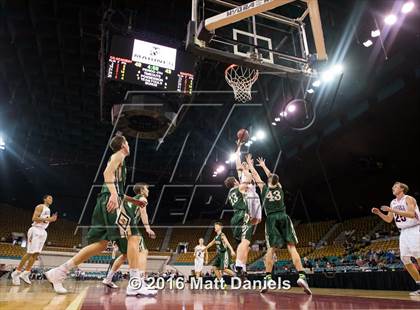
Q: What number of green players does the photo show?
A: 5